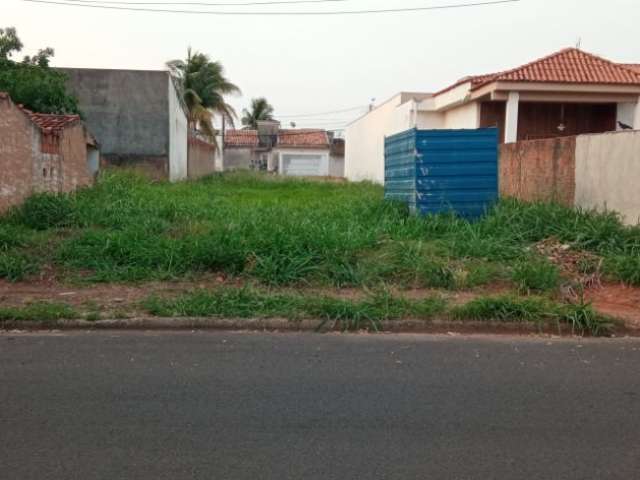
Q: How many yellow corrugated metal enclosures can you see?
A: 0